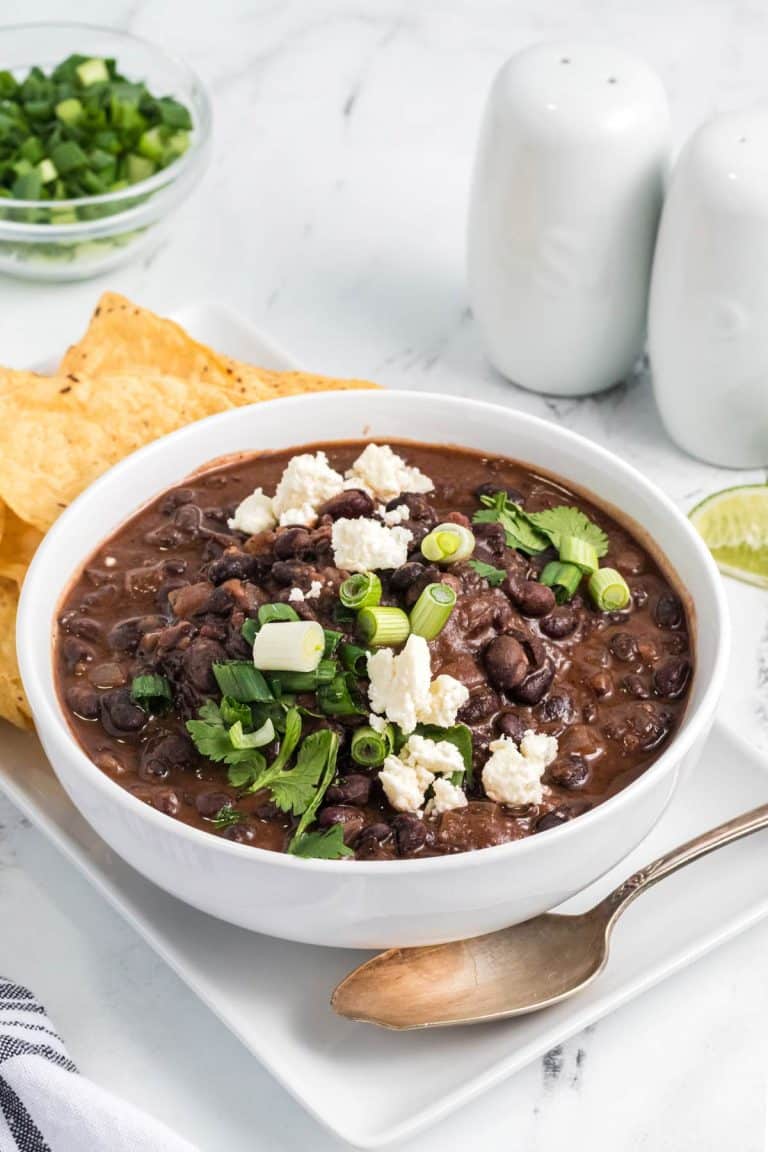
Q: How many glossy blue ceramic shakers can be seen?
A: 0